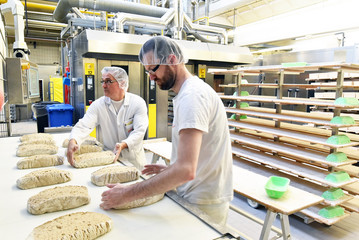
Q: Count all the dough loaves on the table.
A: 12